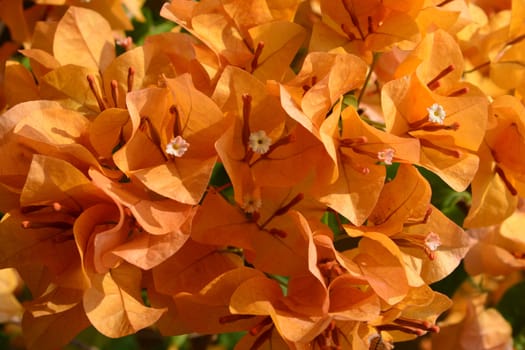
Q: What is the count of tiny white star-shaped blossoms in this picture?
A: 6